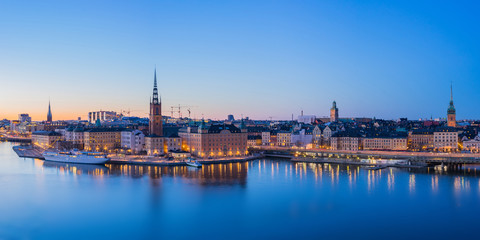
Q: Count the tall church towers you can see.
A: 4